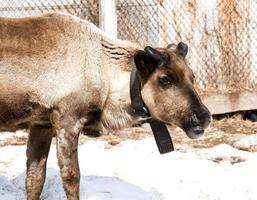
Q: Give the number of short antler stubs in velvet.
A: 2